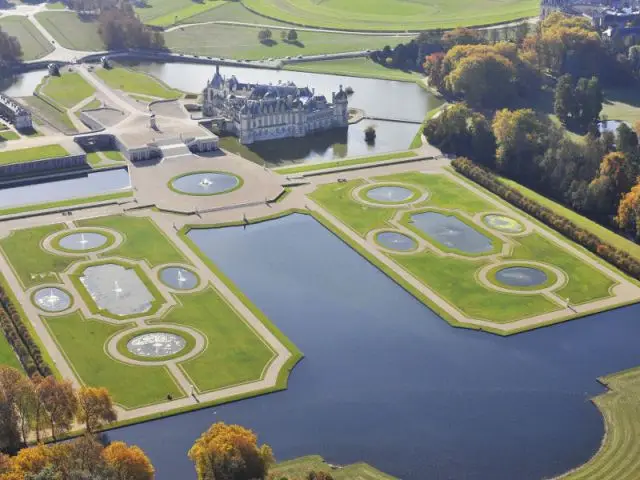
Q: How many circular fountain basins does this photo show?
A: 9